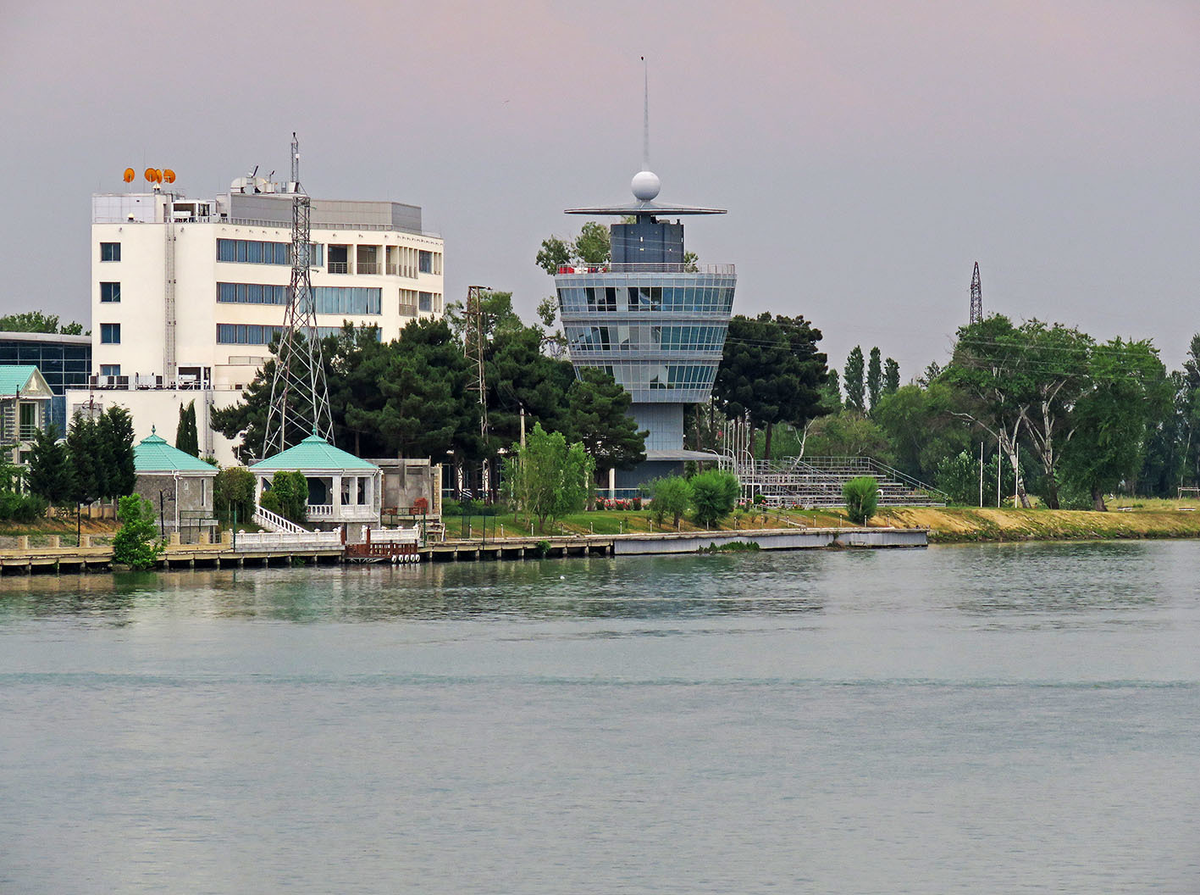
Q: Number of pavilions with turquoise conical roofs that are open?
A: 1